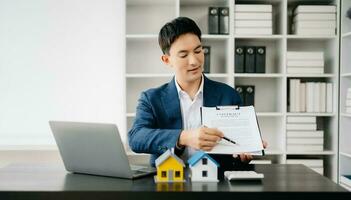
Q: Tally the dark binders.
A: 8